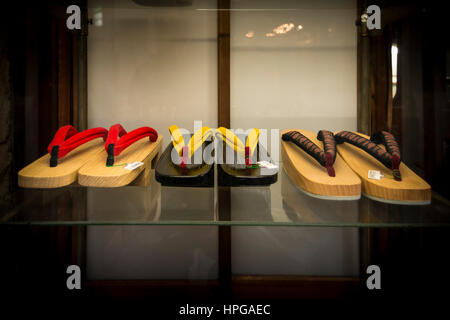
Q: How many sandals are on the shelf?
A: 6